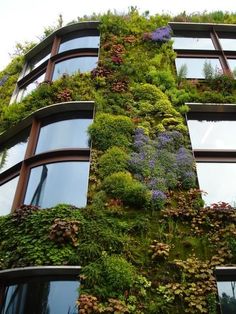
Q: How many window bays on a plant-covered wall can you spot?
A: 6